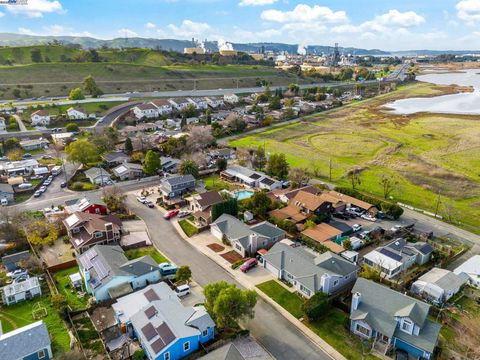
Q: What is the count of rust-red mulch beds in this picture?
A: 2